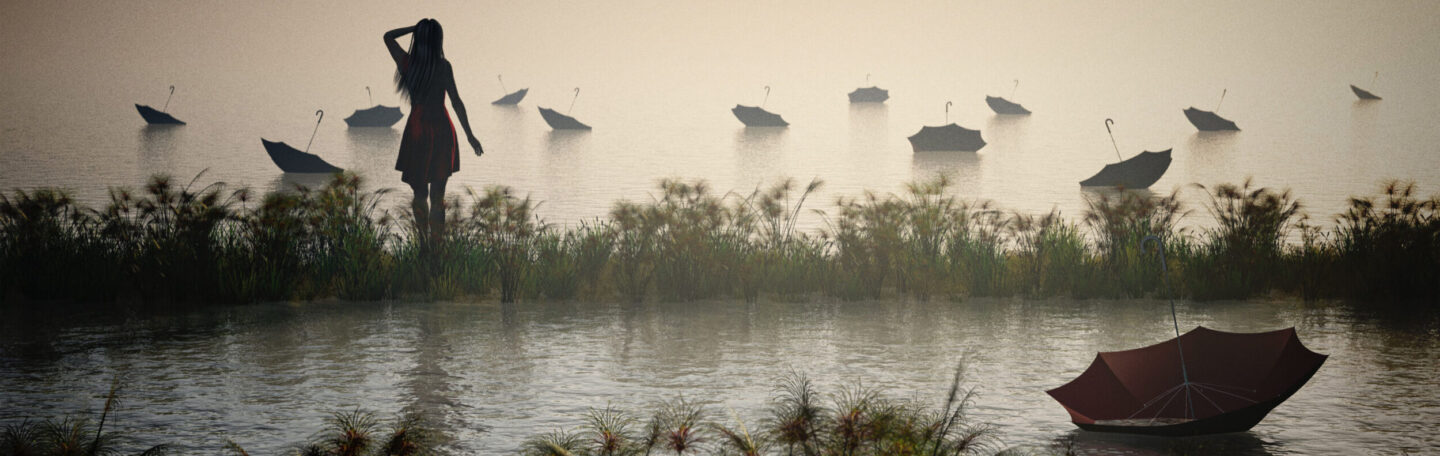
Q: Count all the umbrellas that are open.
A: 13